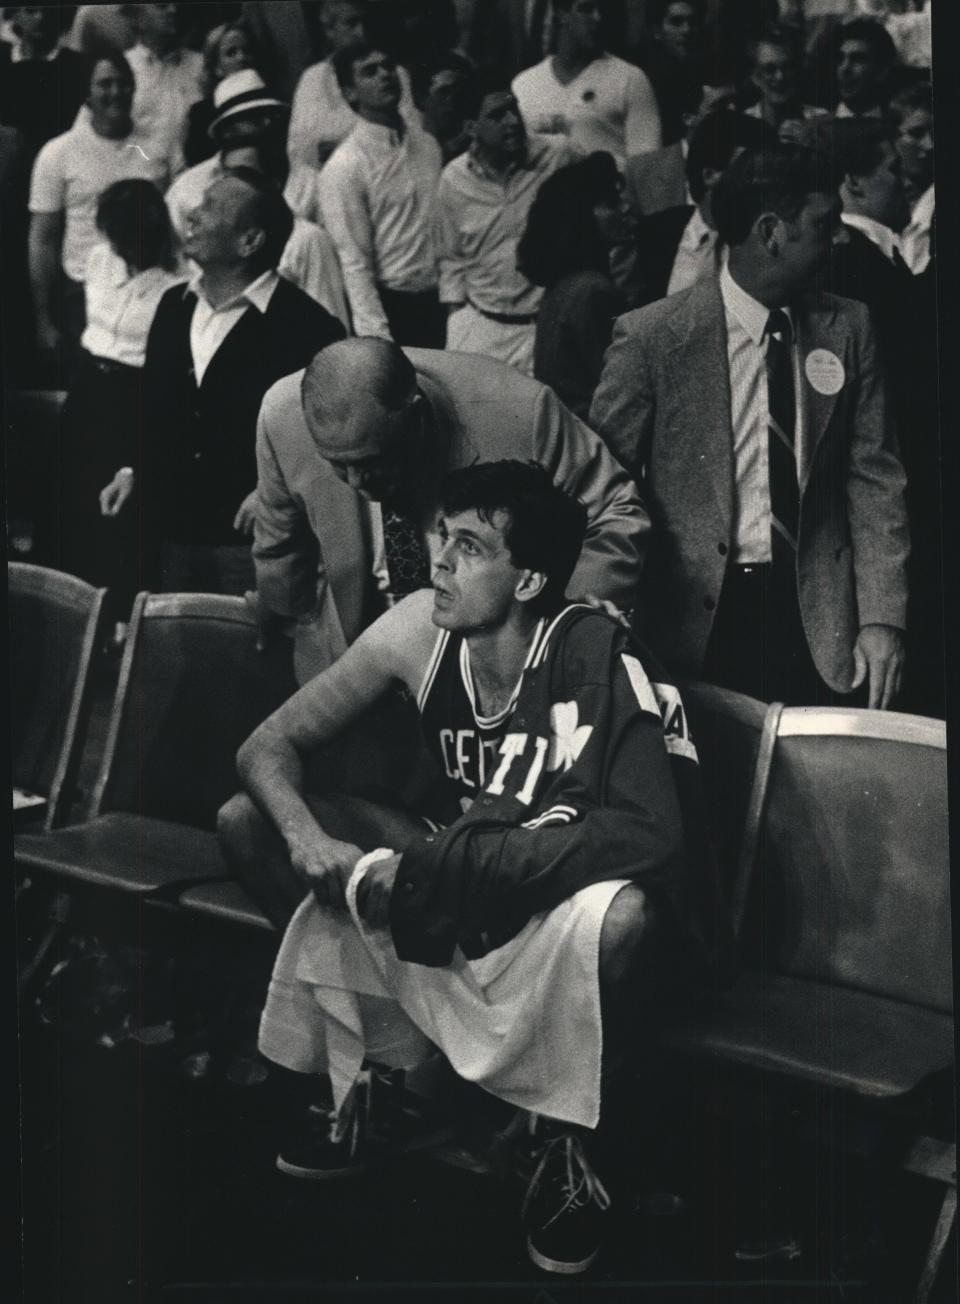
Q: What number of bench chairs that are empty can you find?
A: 3